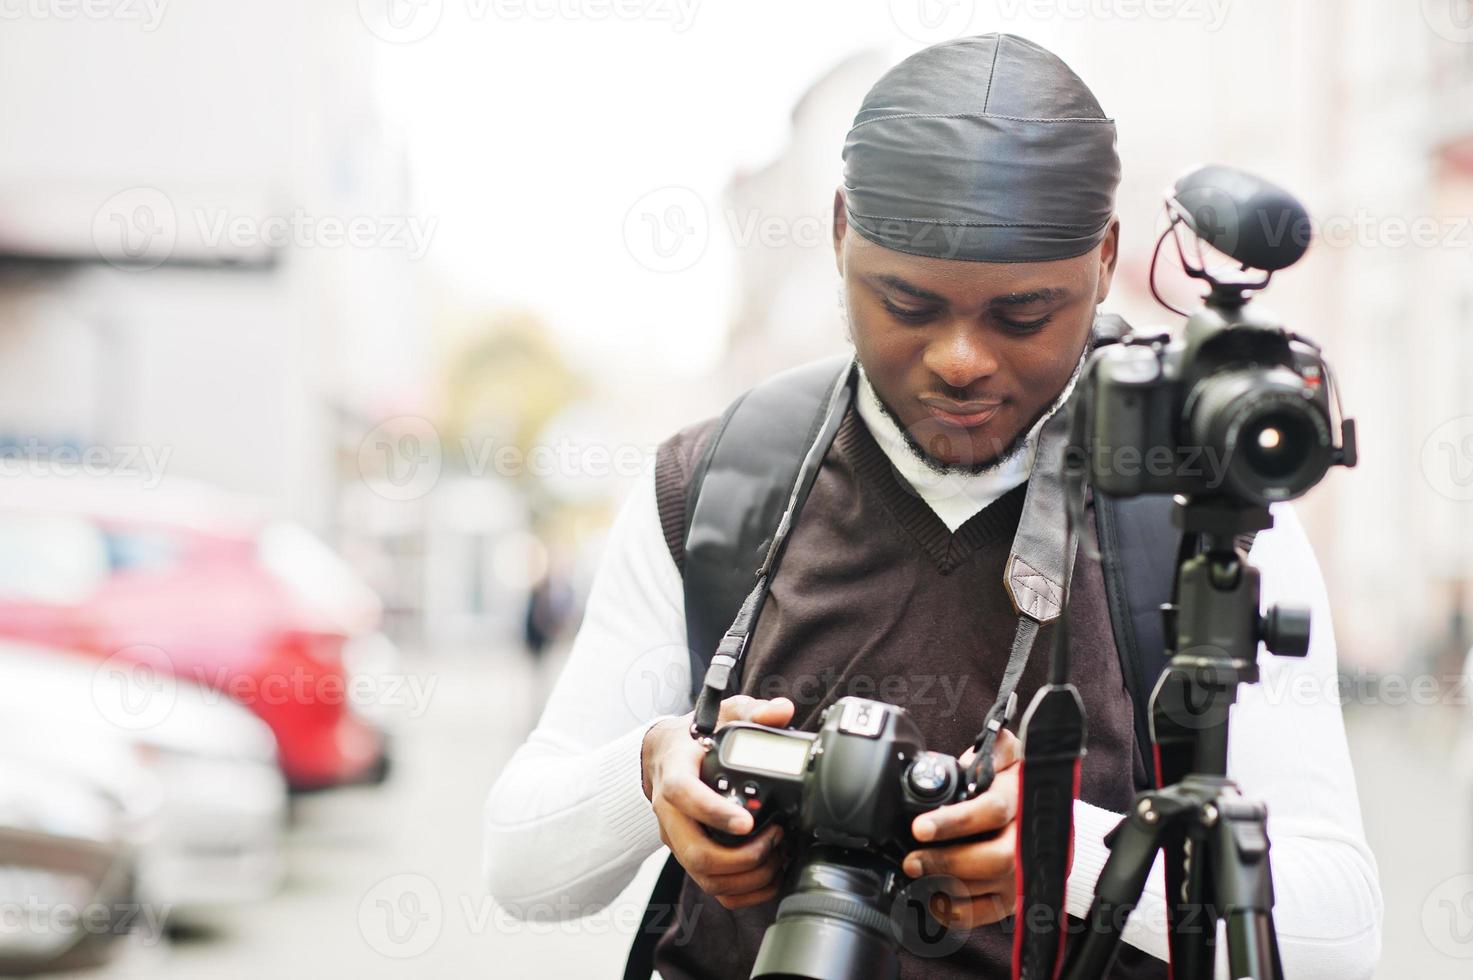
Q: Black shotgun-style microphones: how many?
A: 1